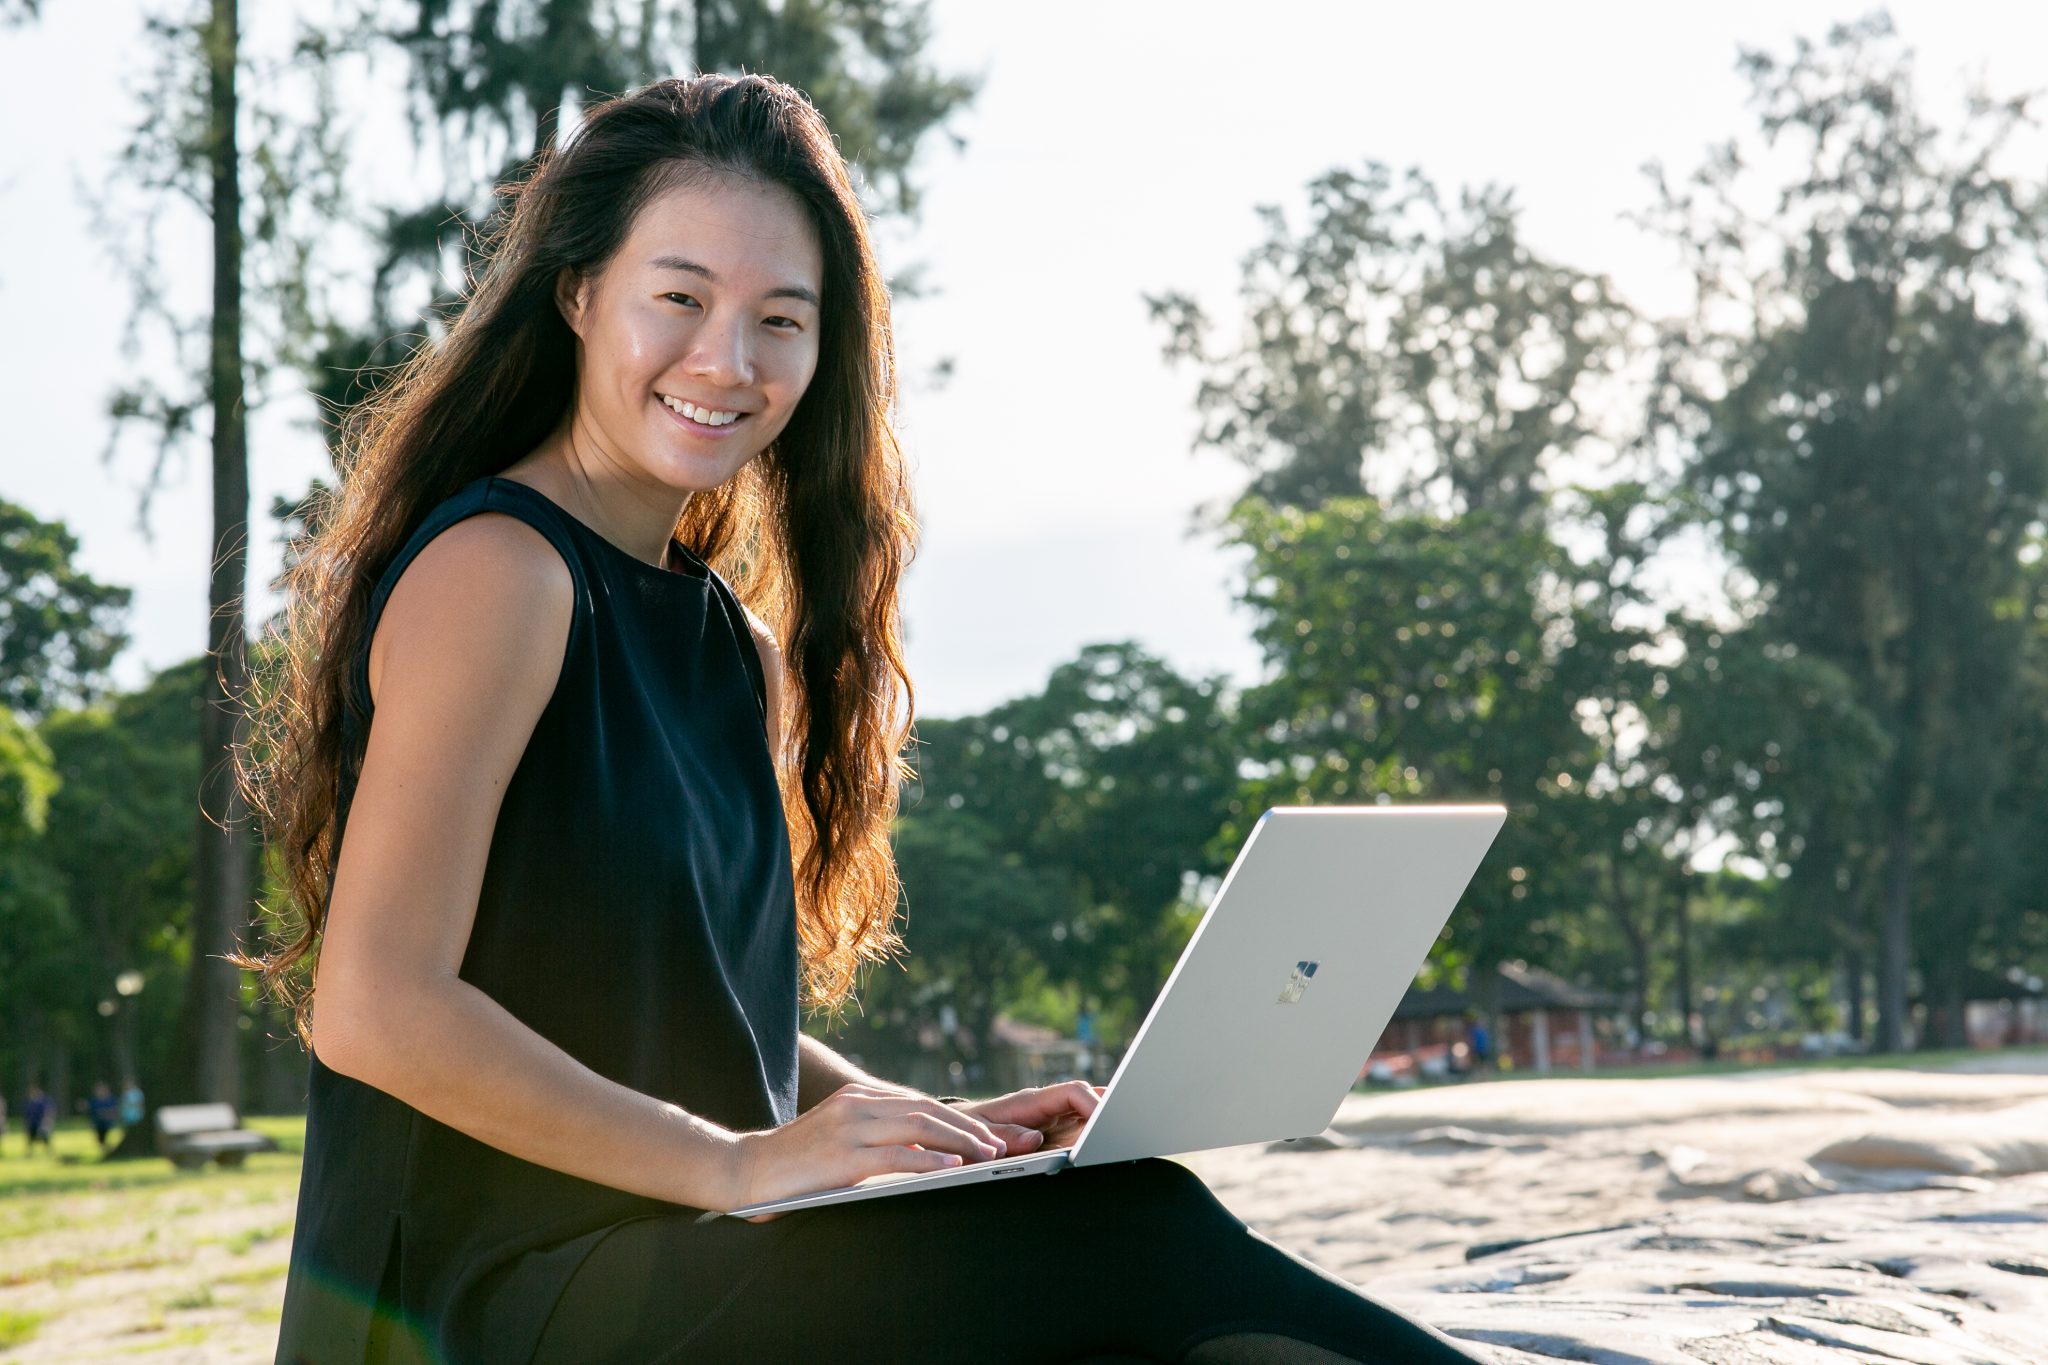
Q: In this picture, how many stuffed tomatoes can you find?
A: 0